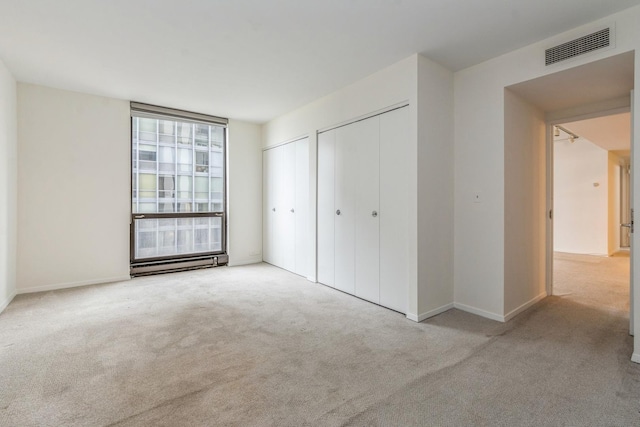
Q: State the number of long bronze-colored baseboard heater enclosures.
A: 1